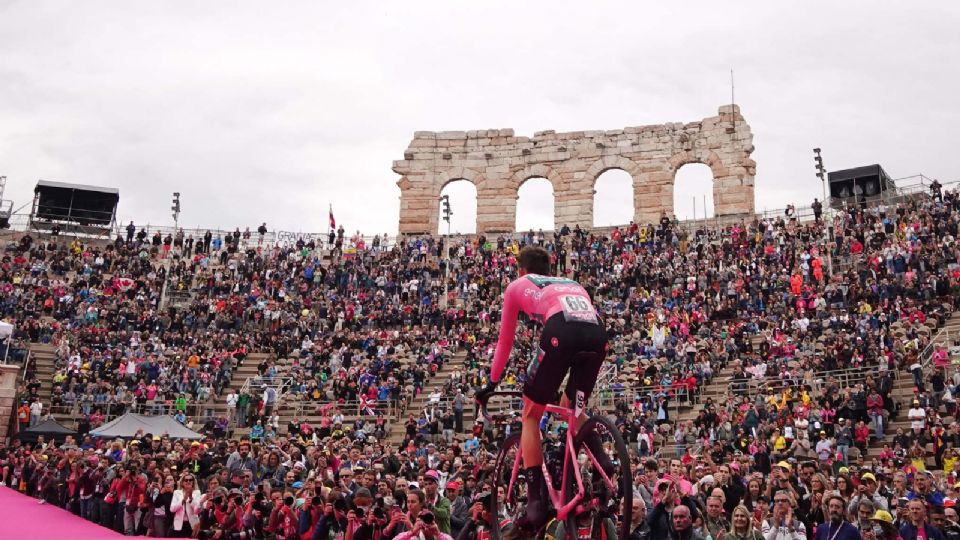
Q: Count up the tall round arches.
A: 4